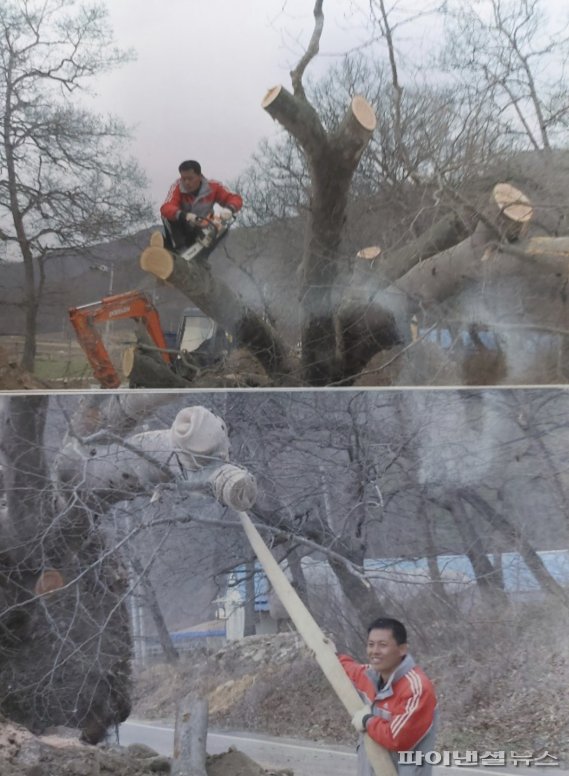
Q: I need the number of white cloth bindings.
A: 2